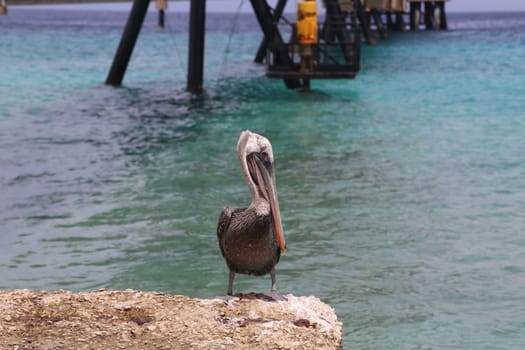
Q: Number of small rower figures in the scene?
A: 0